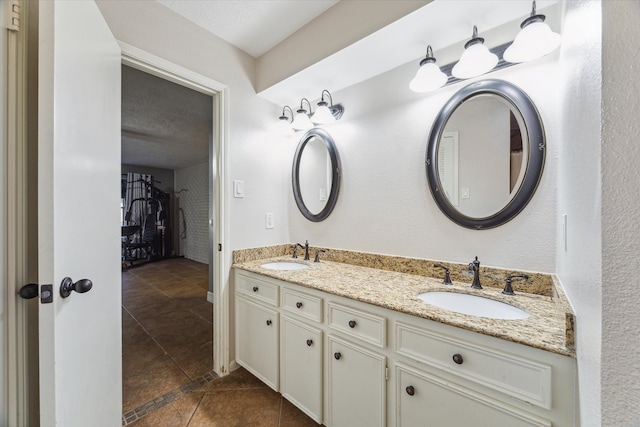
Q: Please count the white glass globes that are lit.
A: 6